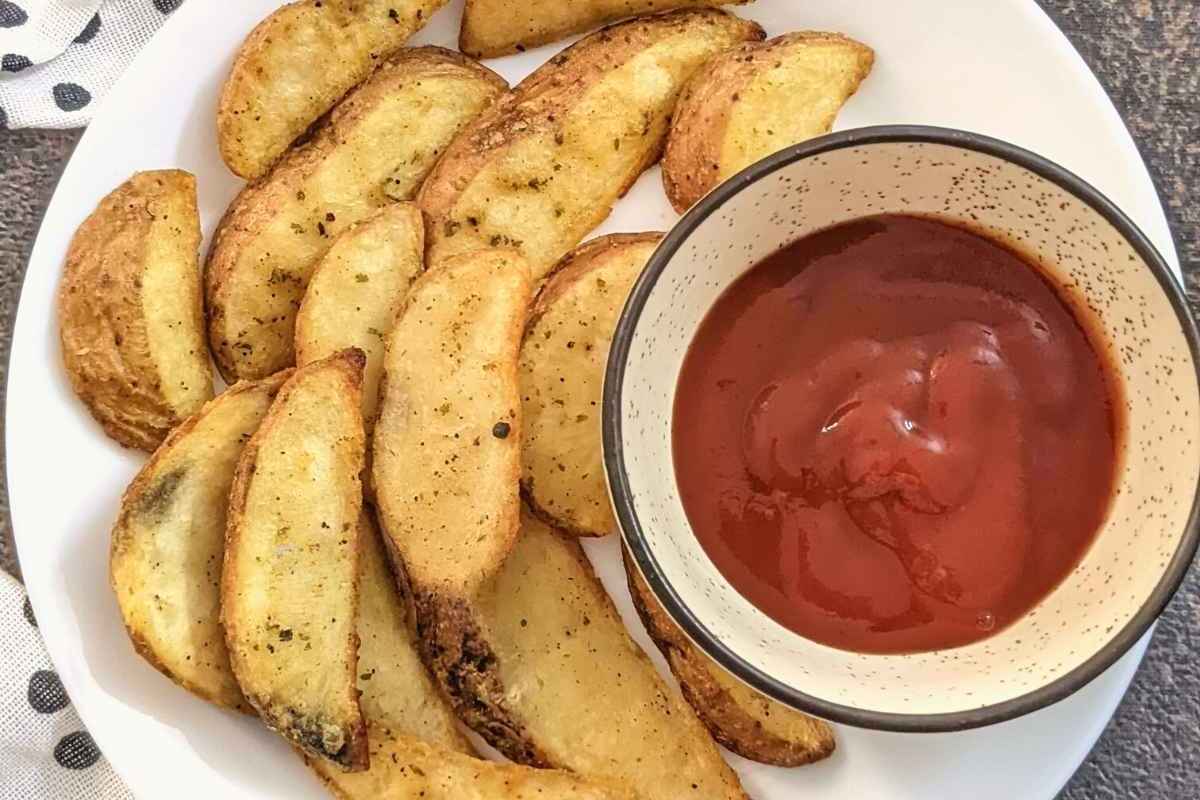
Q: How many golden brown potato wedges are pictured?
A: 15